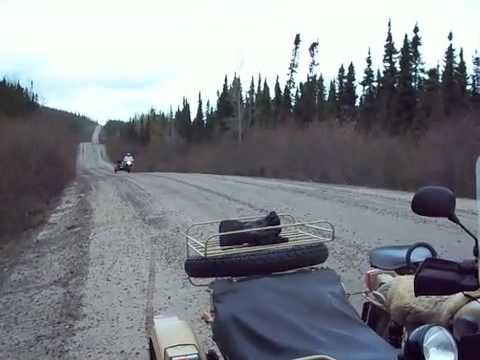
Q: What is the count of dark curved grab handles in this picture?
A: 1